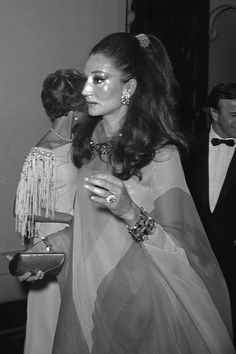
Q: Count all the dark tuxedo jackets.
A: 1